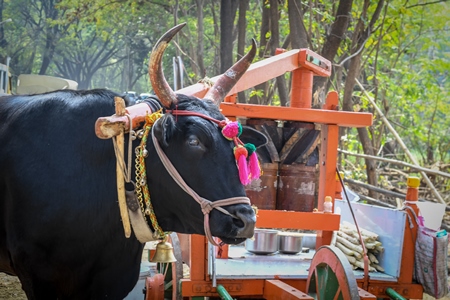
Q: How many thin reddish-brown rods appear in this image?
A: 1